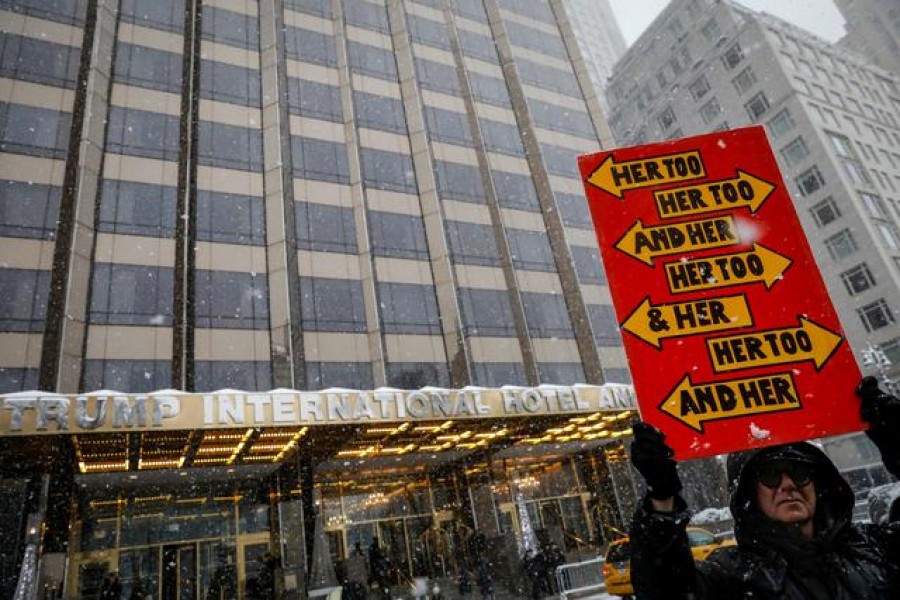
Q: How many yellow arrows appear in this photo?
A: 7